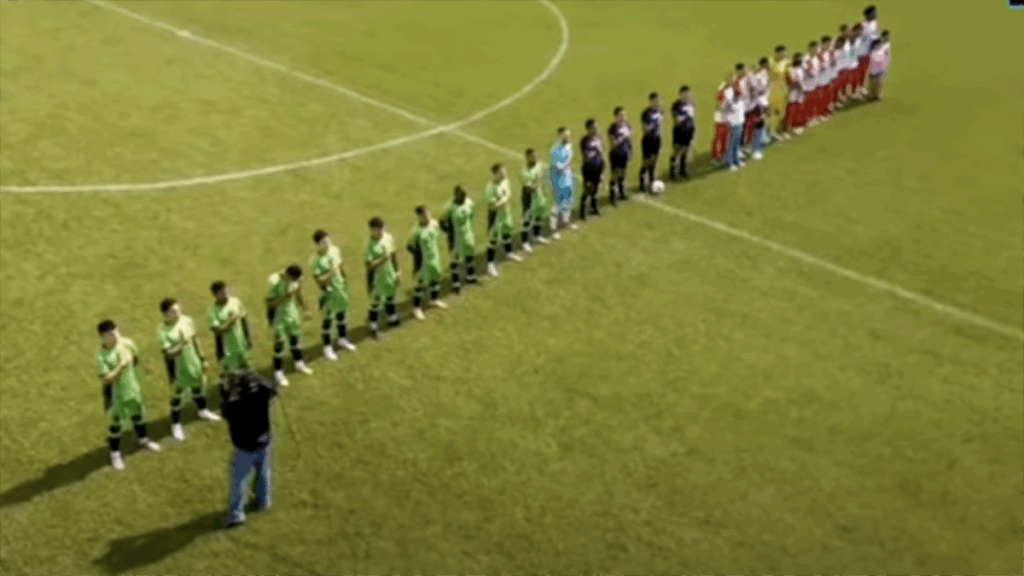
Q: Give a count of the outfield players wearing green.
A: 10